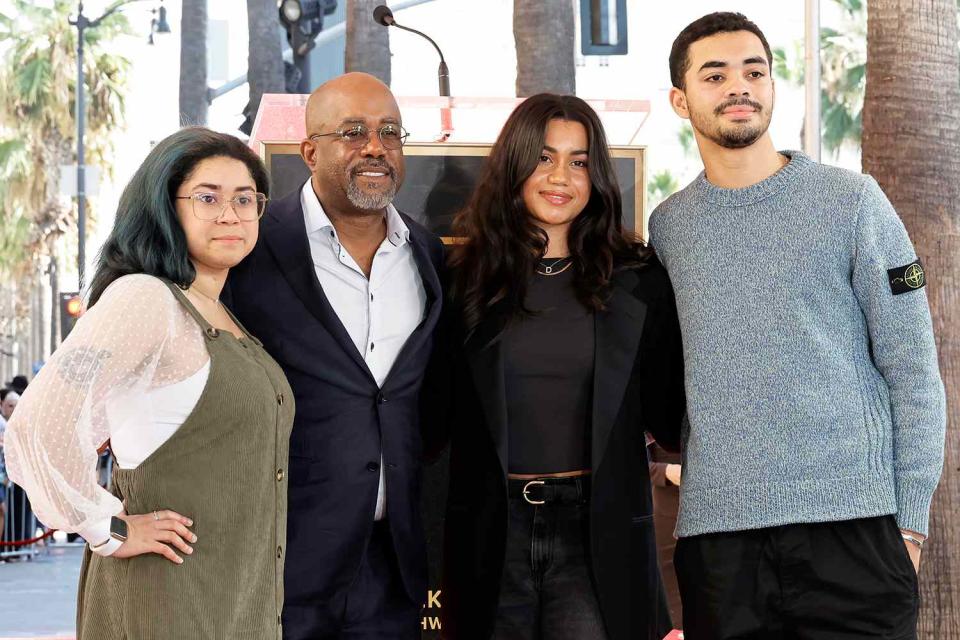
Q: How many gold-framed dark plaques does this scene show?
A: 1